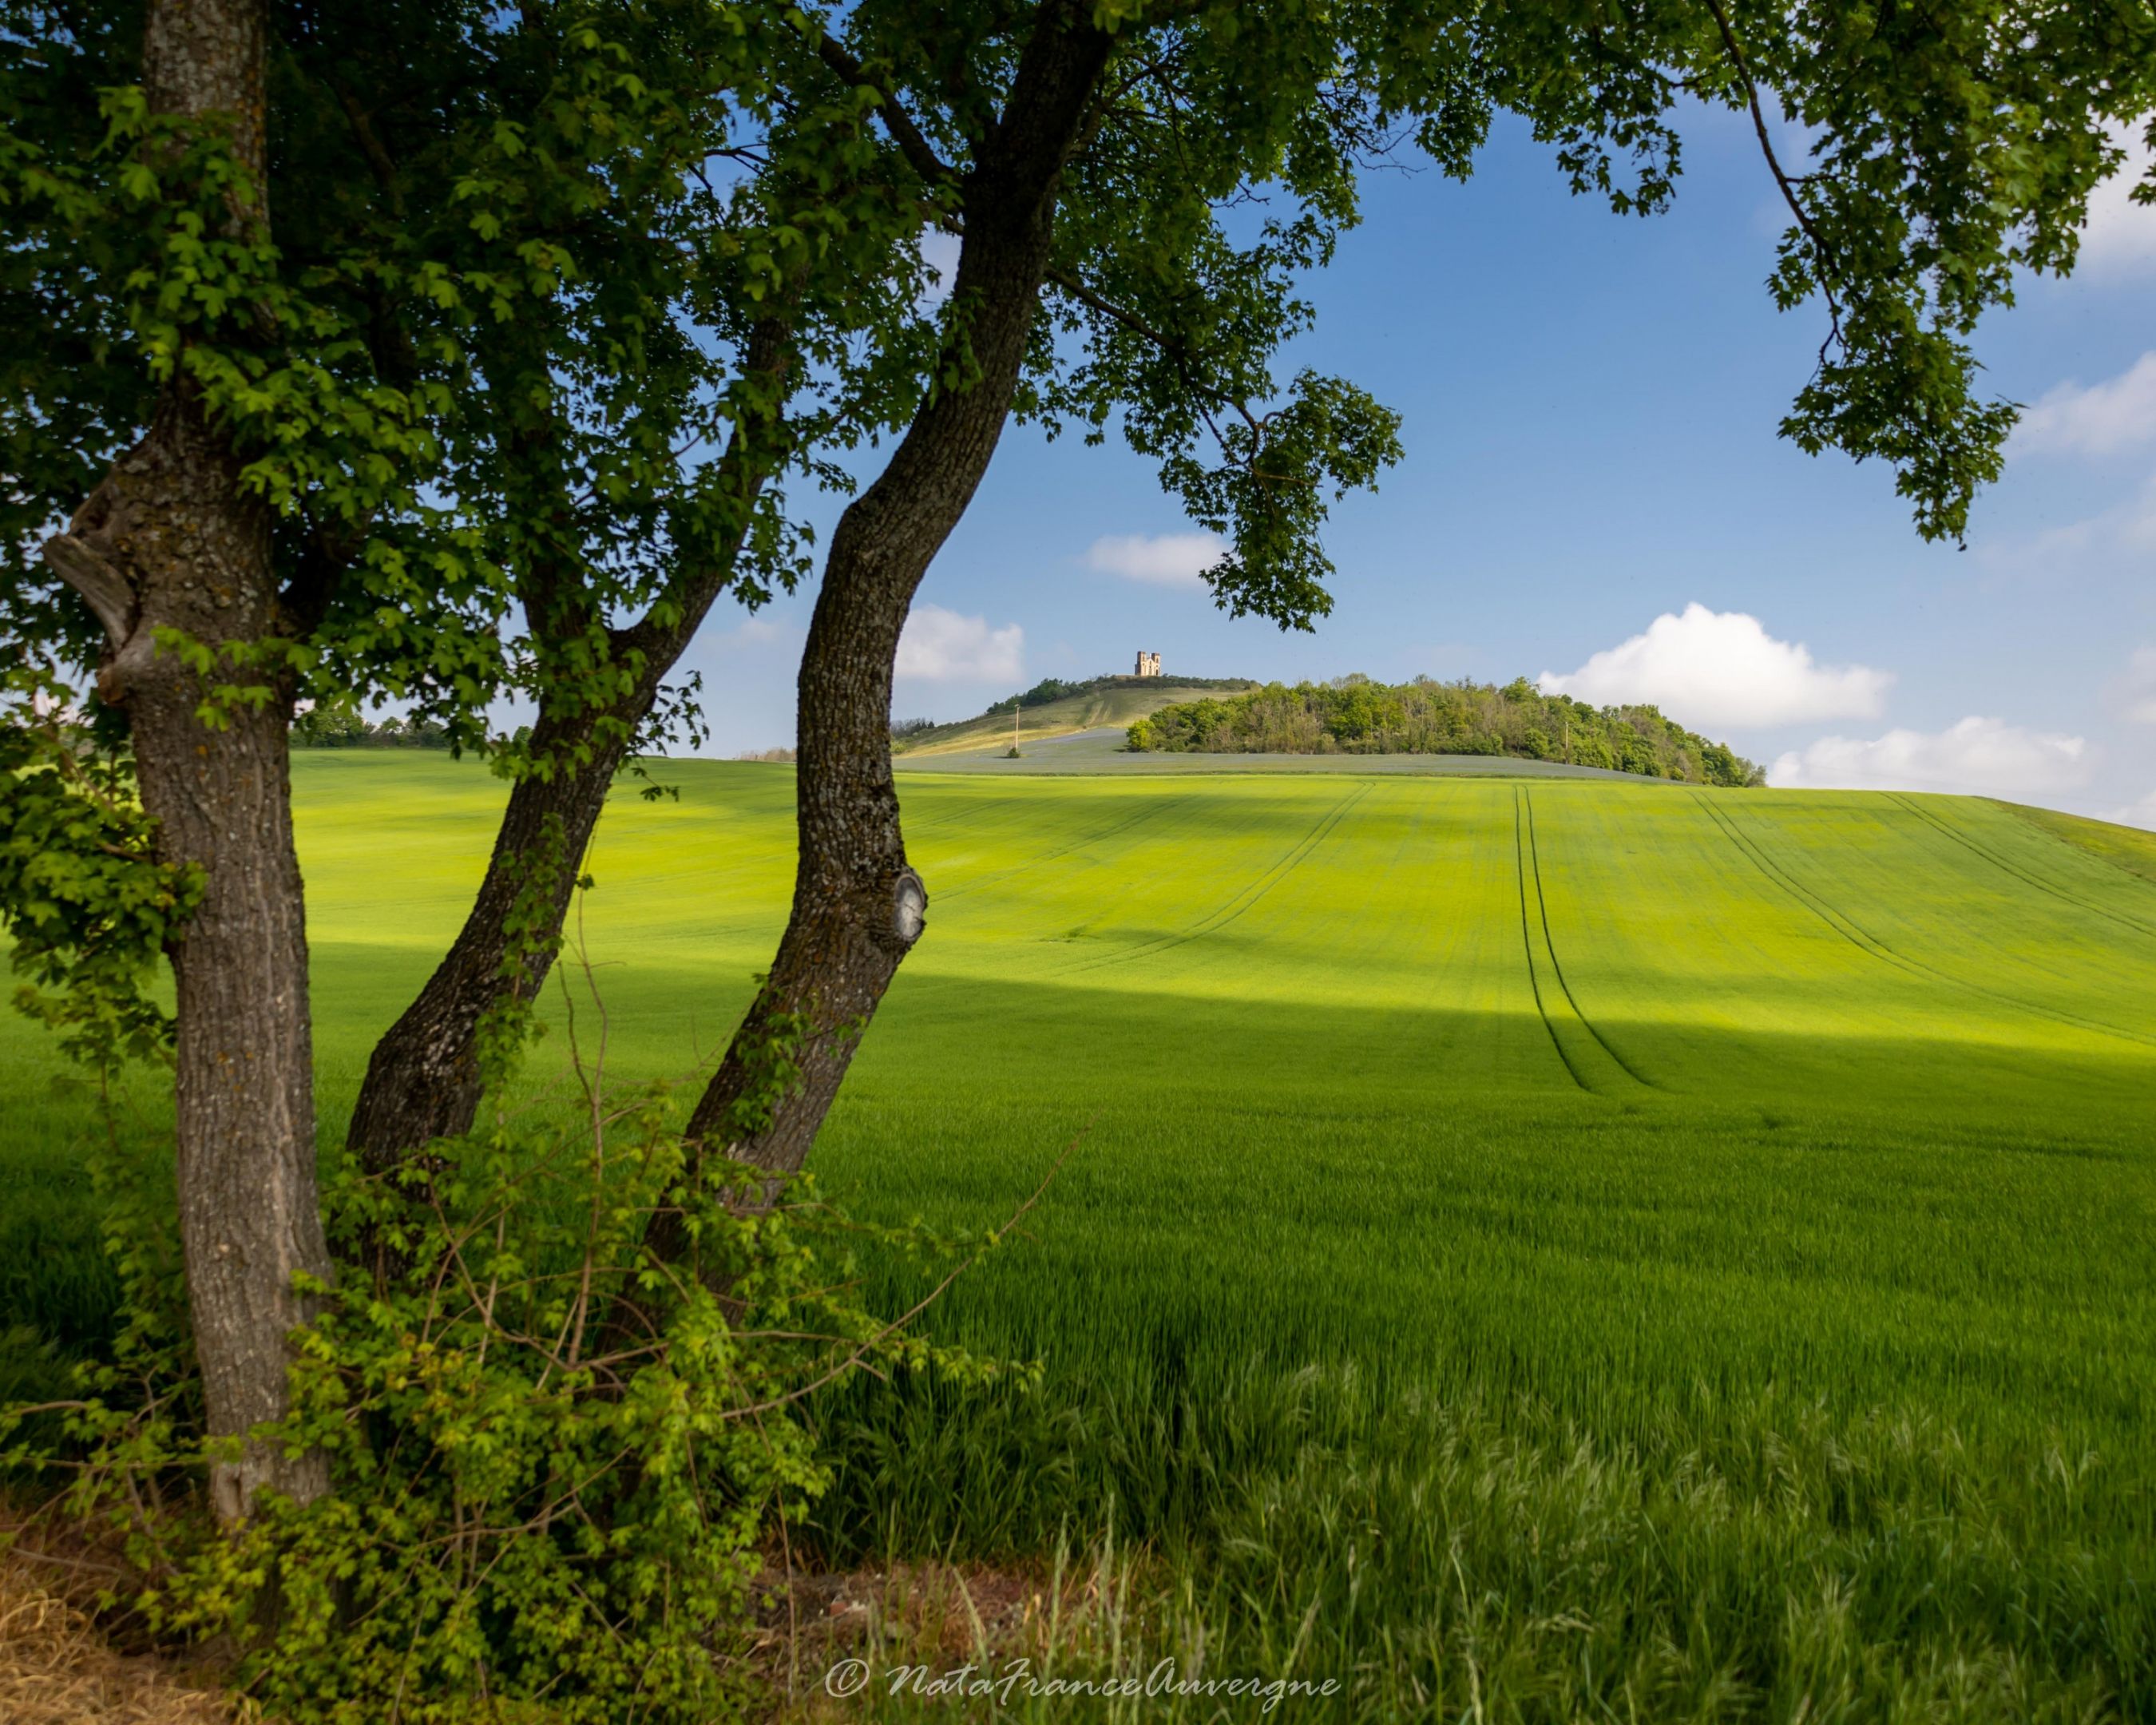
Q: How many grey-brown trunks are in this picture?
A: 3